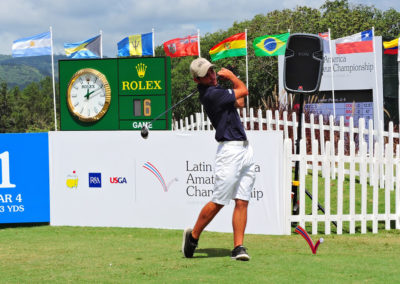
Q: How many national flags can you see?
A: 9